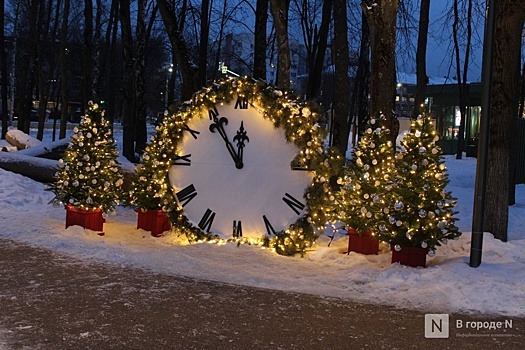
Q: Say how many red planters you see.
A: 4